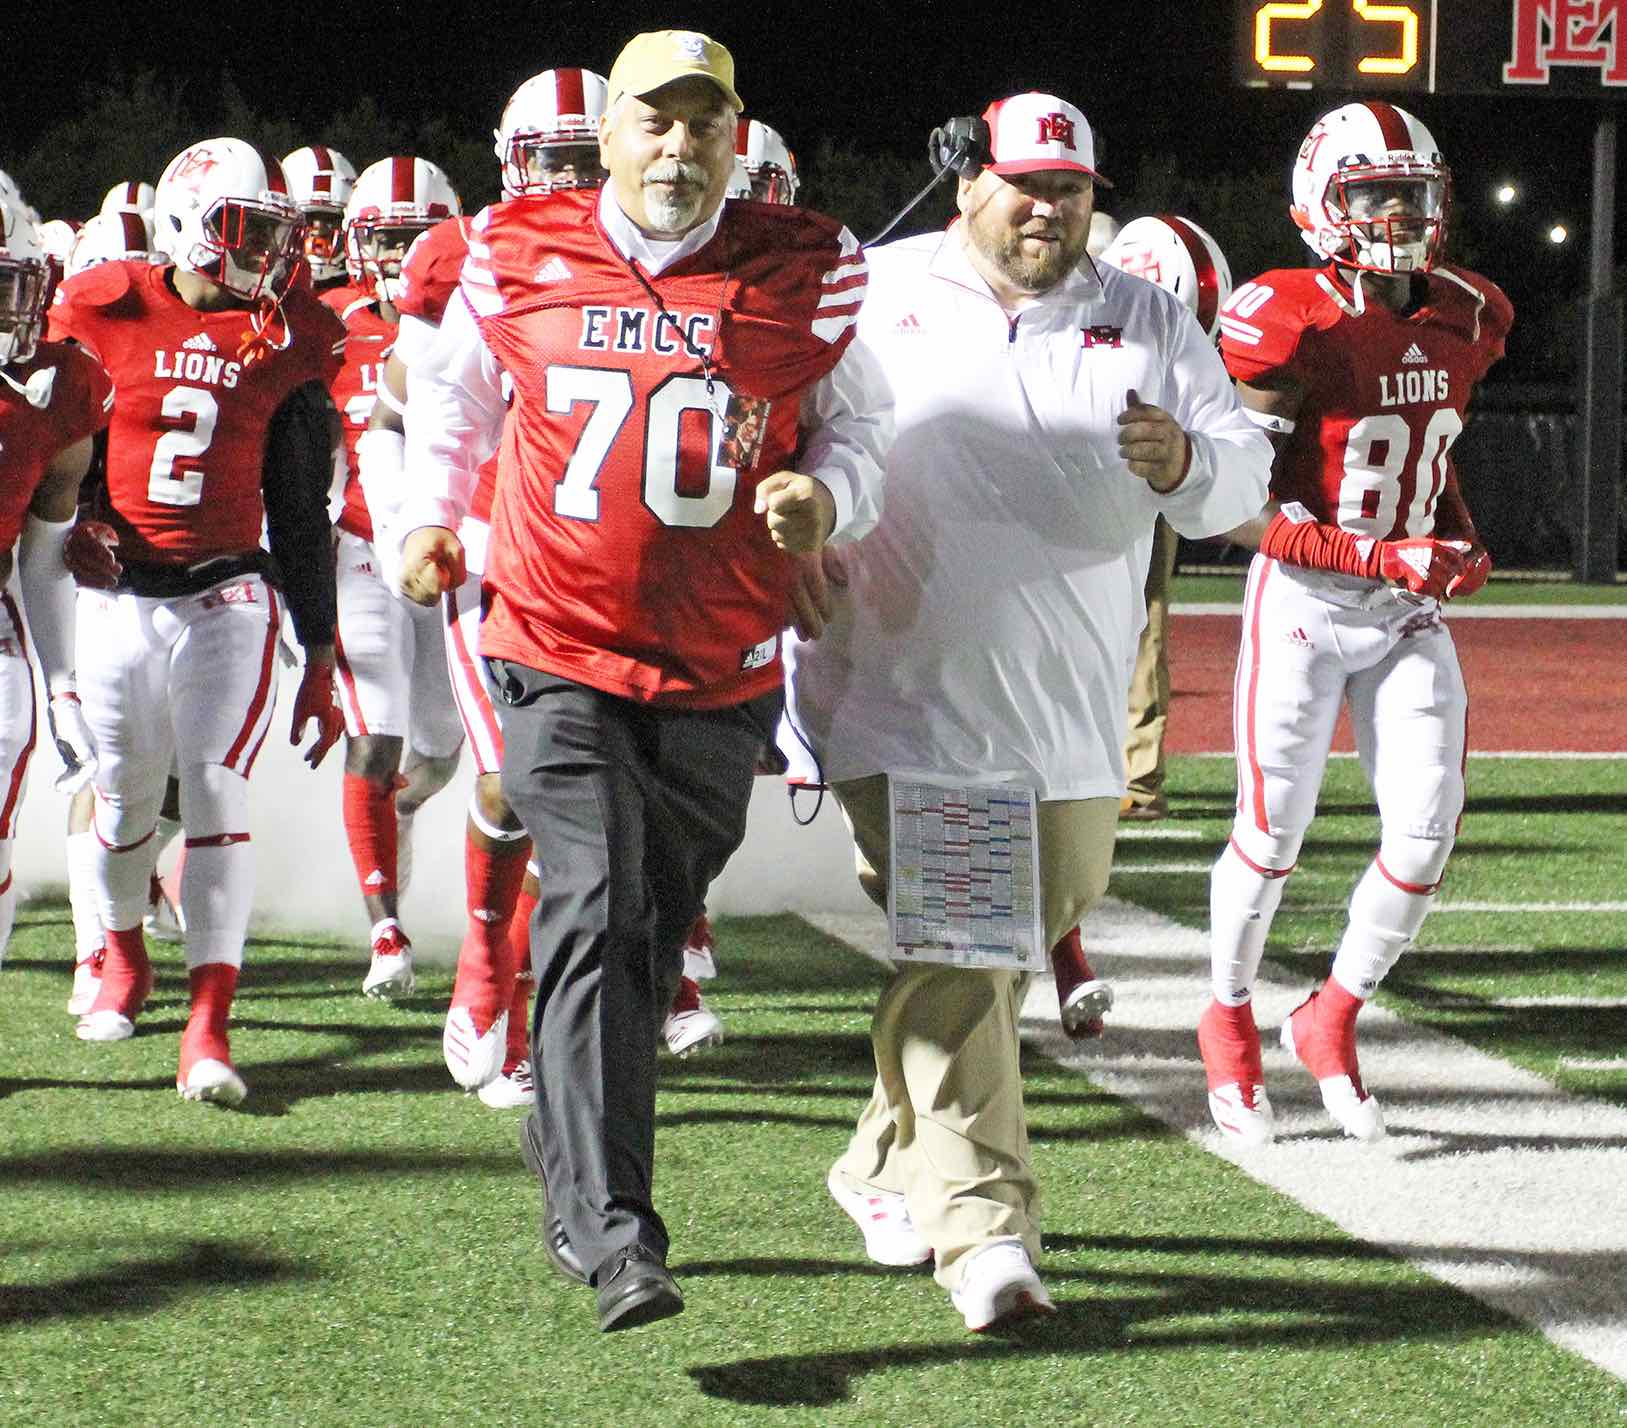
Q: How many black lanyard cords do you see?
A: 1